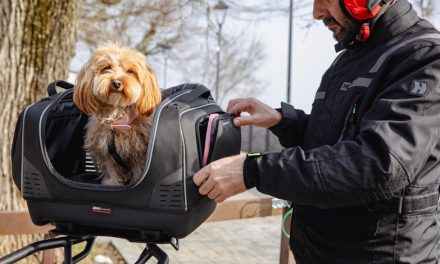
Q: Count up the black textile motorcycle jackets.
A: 1